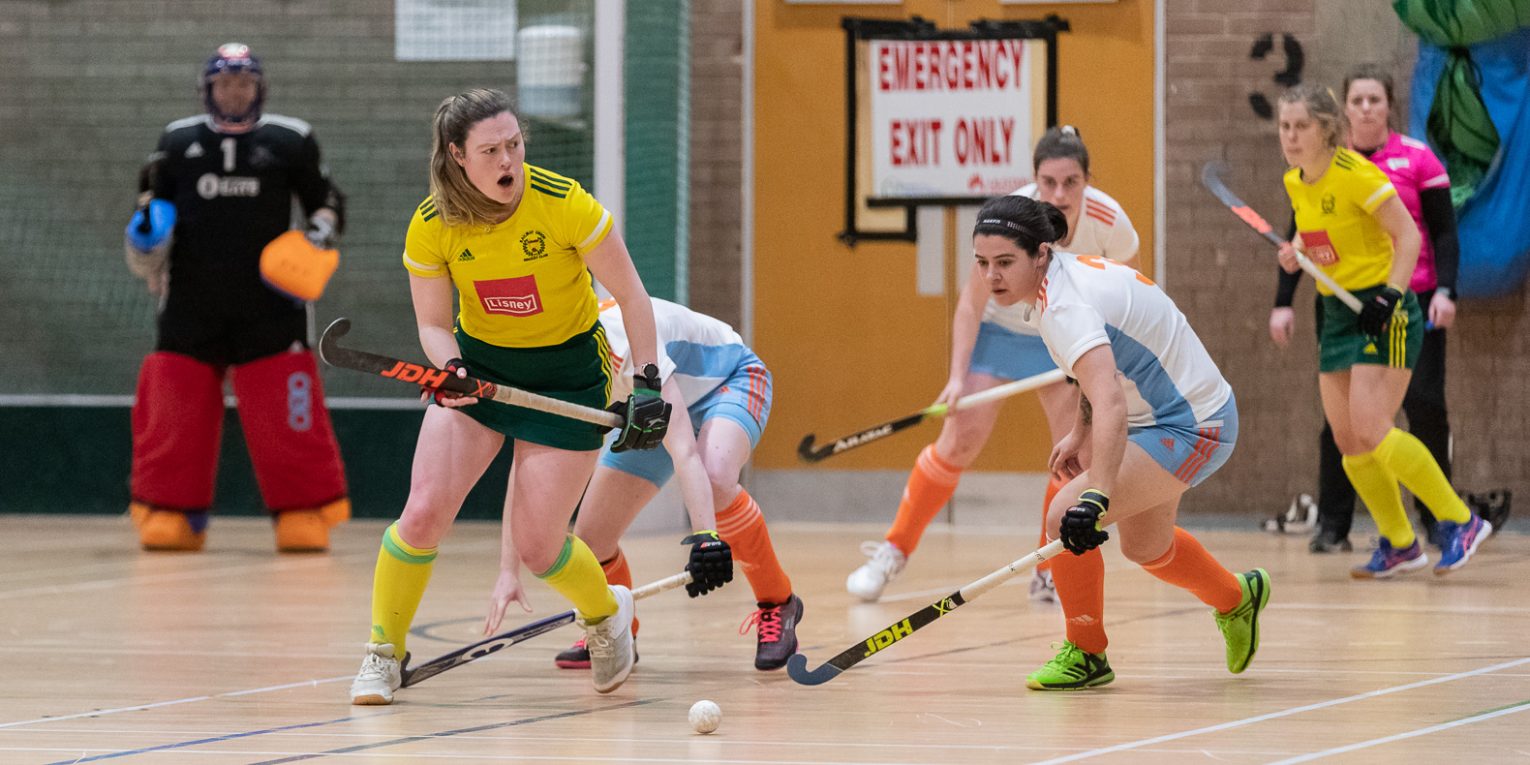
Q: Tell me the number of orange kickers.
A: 2